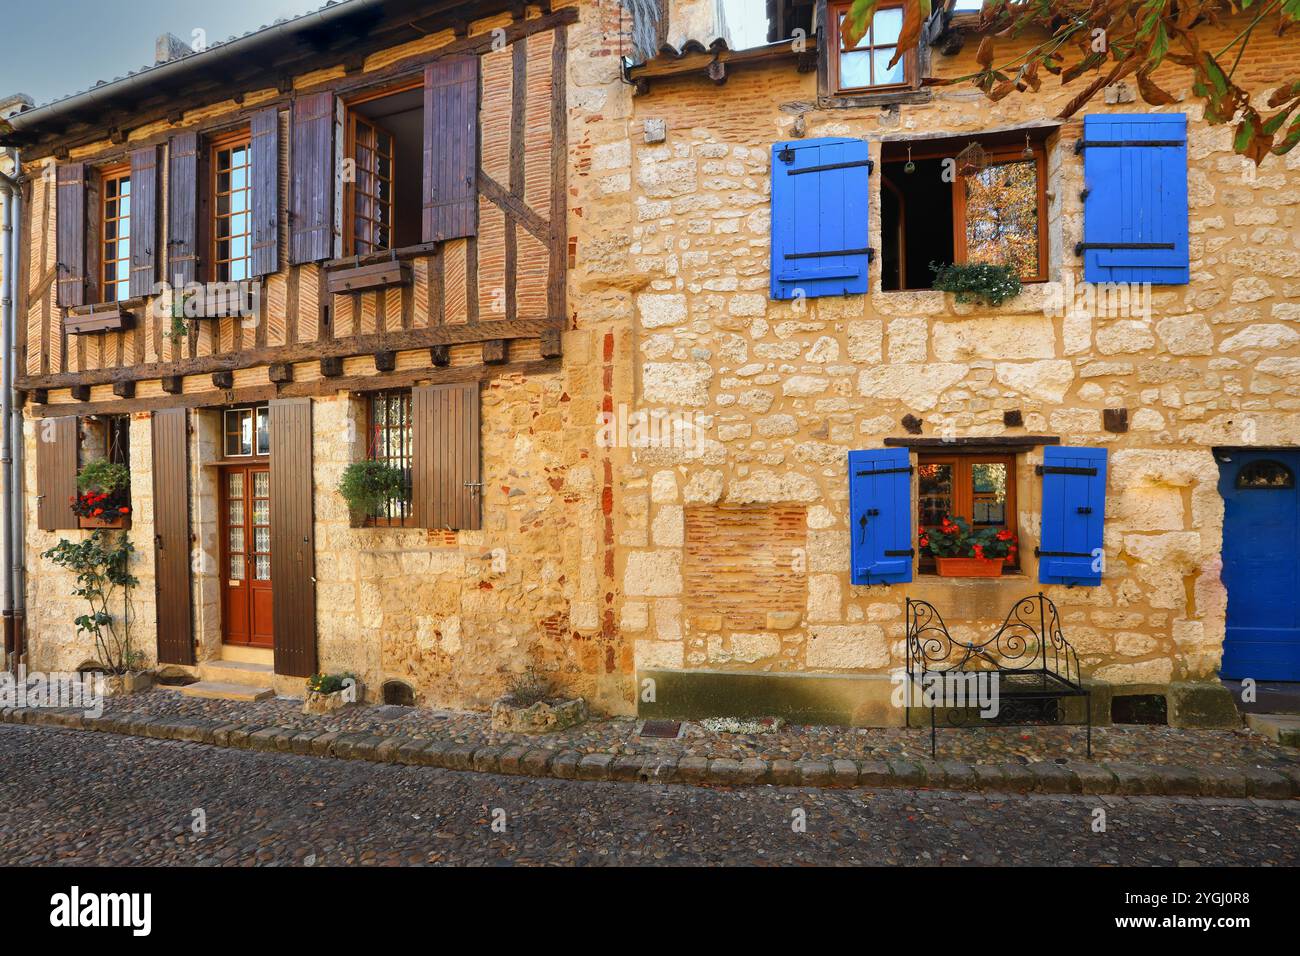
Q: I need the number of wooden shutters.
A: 14